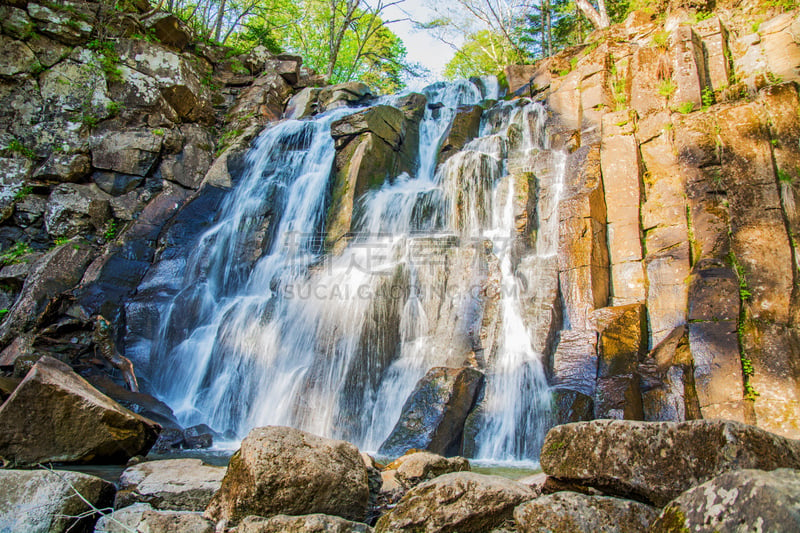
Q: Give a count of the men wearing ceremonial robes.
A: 0